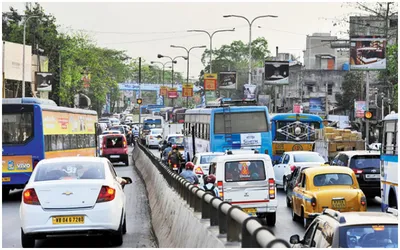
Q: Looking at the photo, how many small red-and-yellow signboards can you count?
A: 4